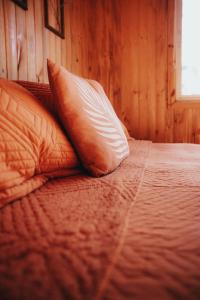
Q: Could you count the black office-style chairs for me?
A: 0